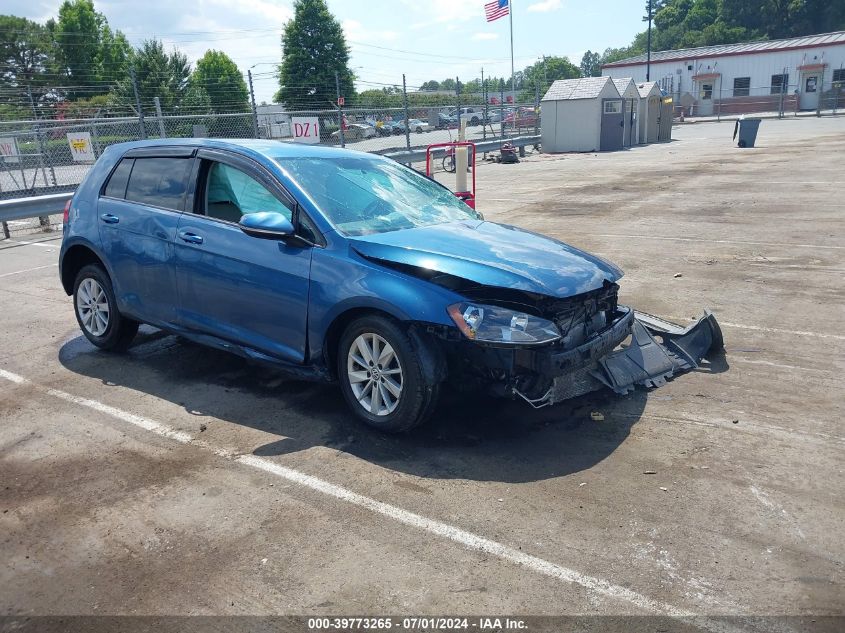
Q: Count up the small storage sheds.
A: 3